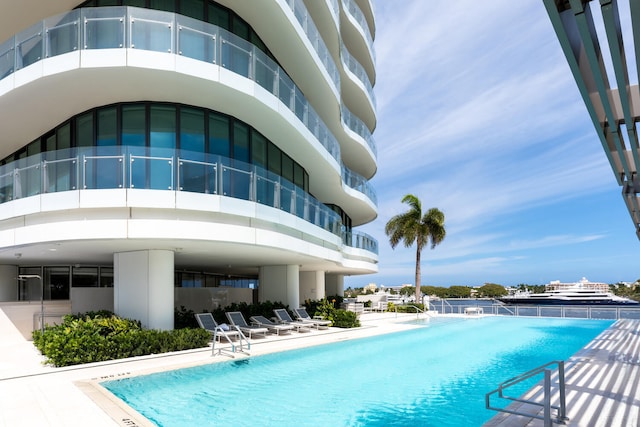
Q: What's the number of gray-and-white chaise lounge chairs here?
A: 5